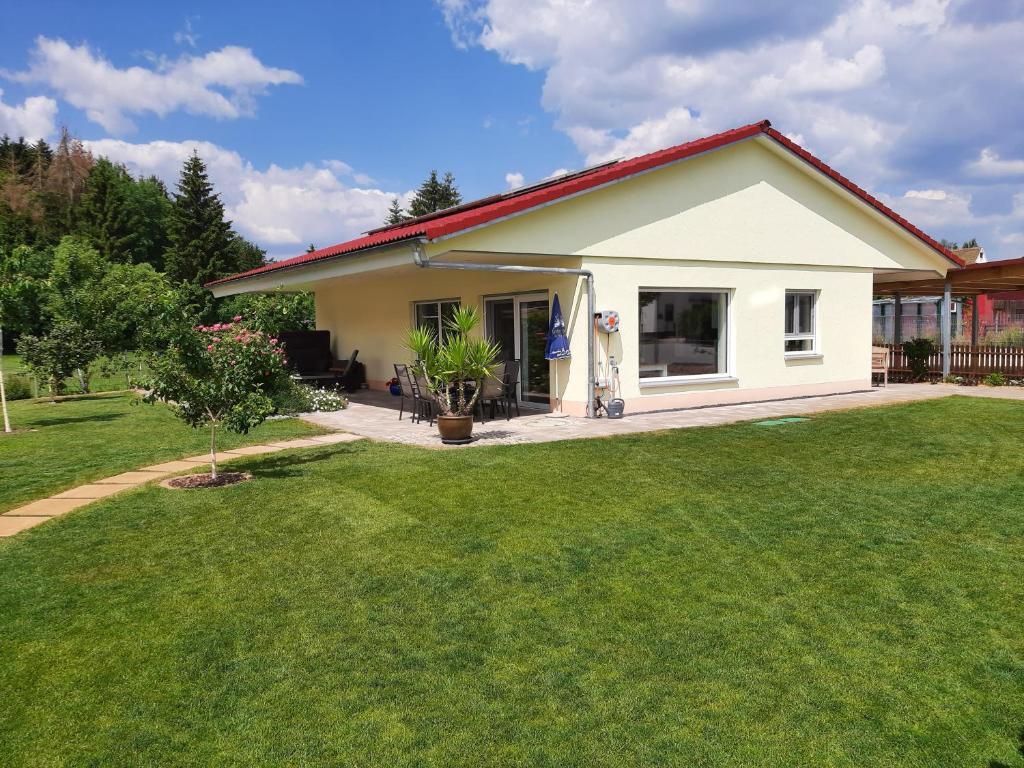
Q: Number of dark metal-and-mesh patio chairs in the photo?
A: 4